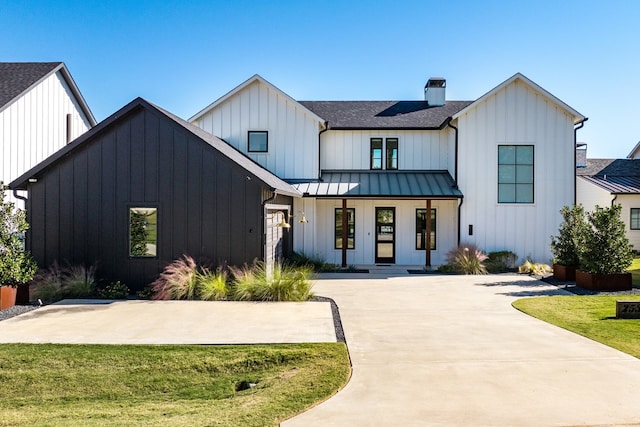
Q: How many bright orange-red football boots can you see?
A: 0